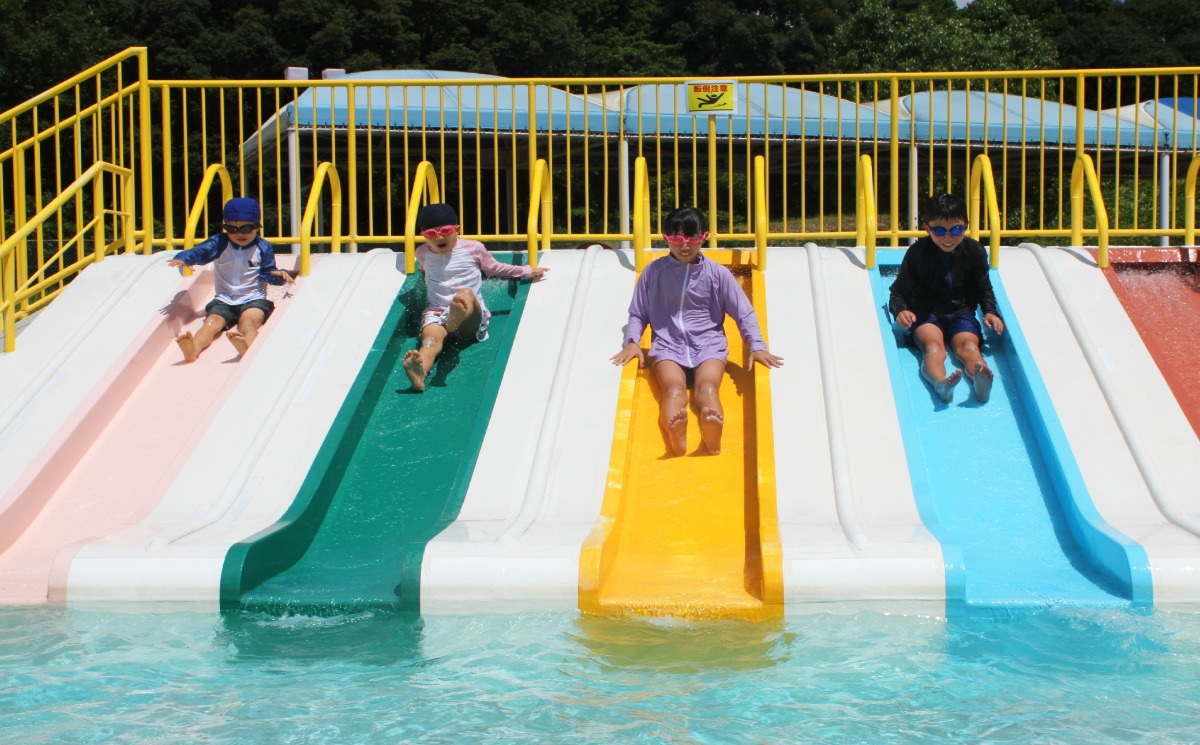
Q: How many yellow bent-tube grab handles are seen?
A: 10